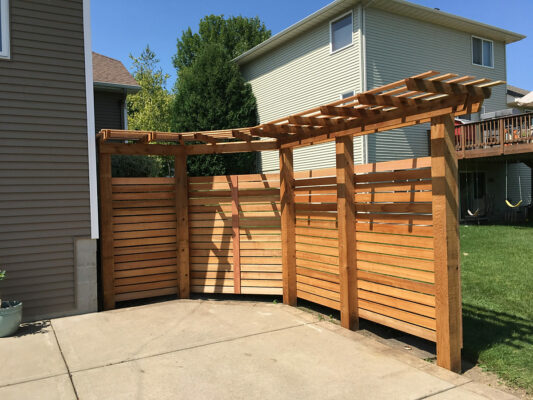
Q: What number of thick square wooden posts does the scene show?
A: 5